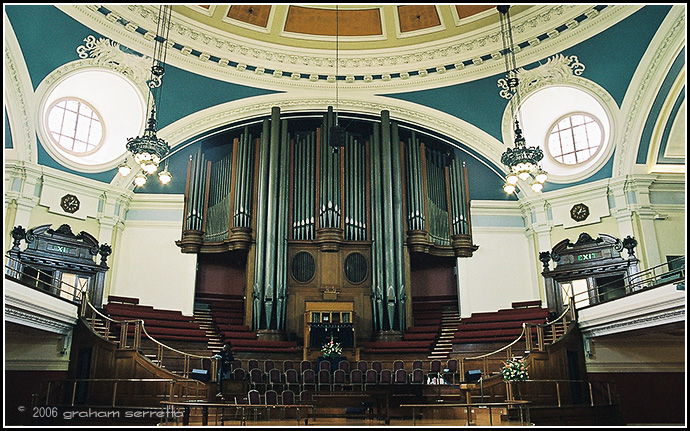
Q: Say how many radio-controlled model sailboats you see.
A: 0